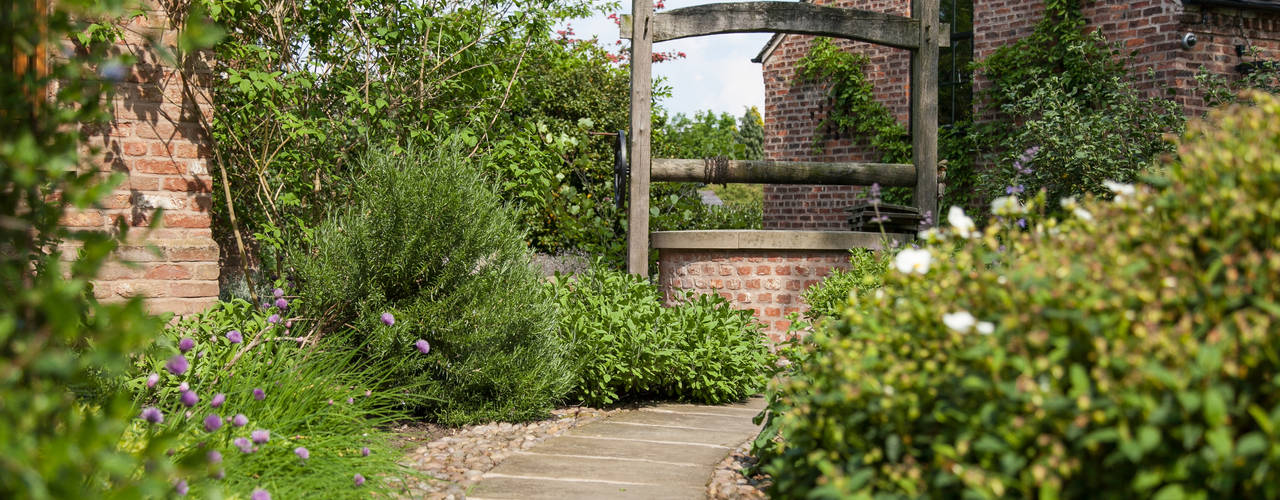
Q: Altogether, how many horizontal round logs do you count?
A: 1